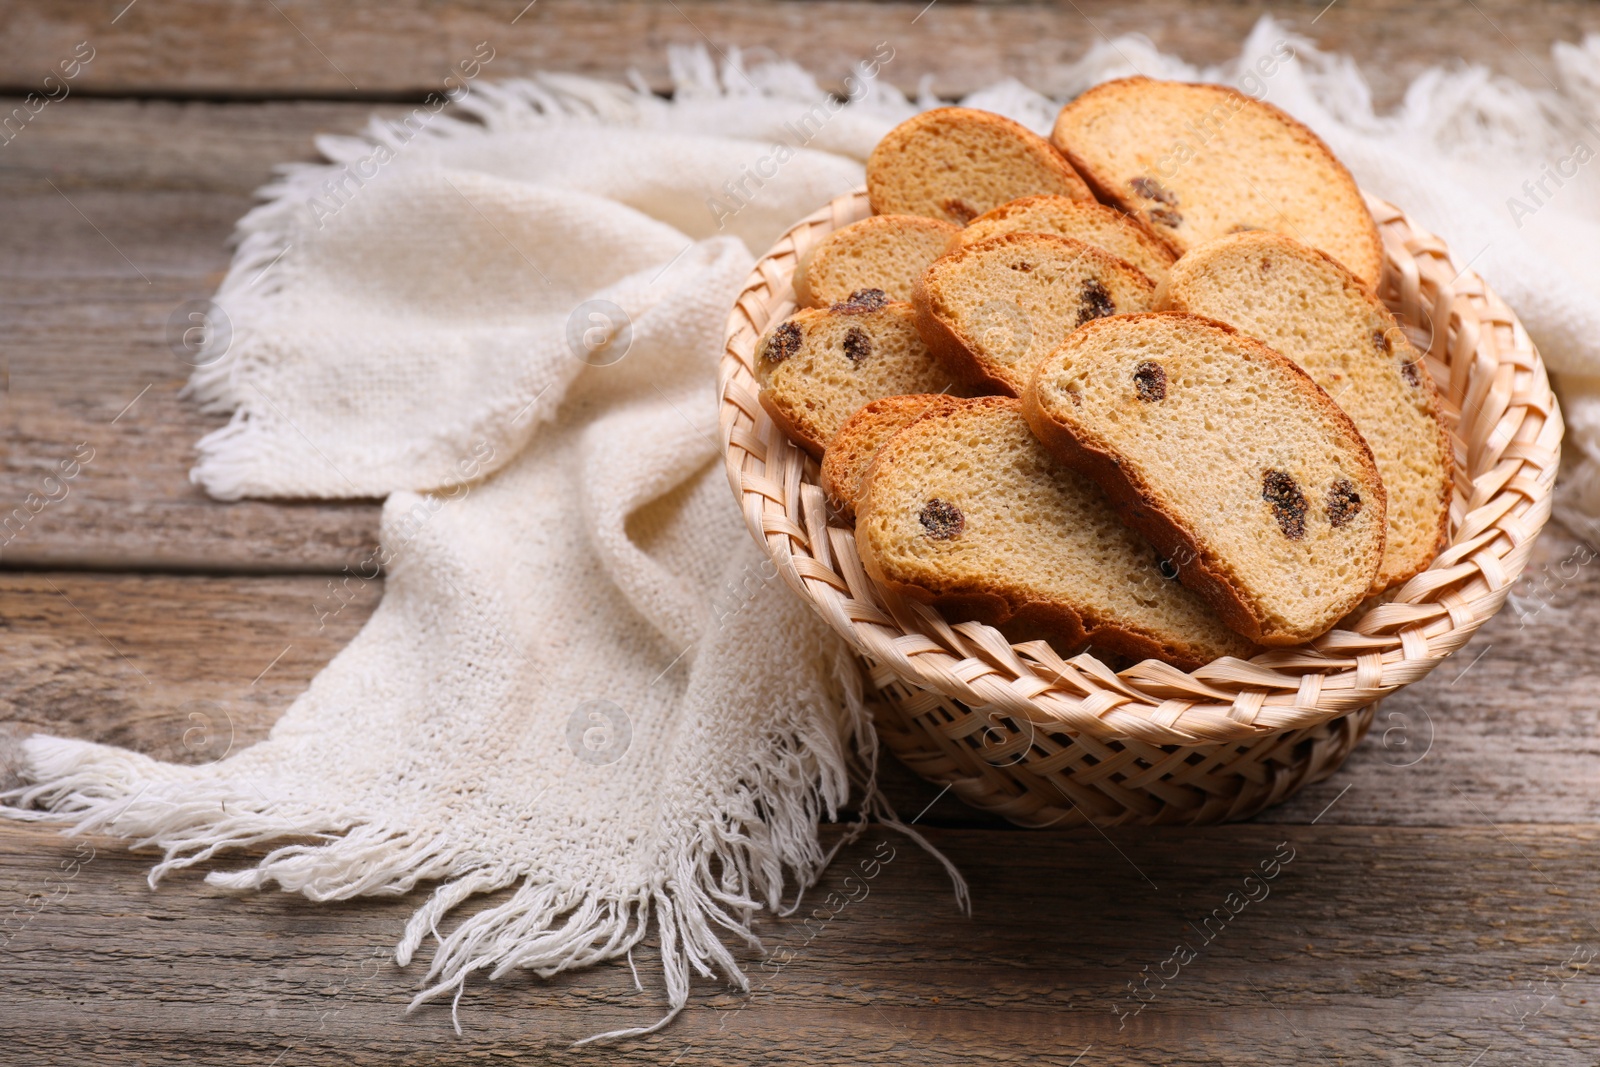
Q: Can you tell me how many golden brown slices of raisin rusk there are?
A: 10